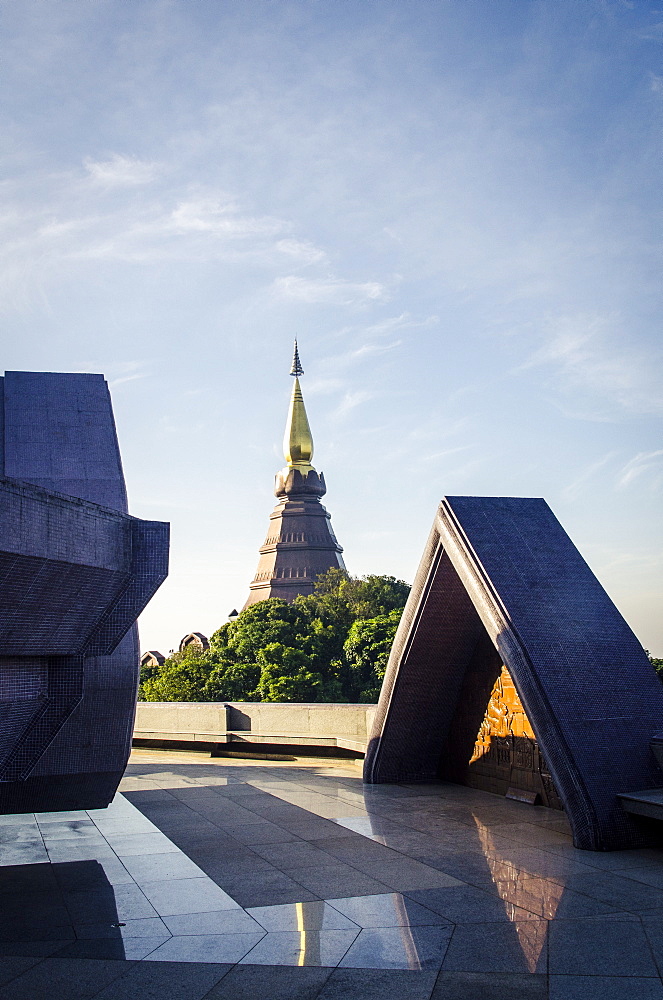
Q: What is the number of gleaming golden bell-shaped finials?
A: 1